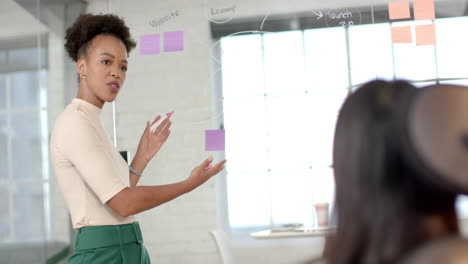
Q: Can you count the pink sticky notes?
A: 4